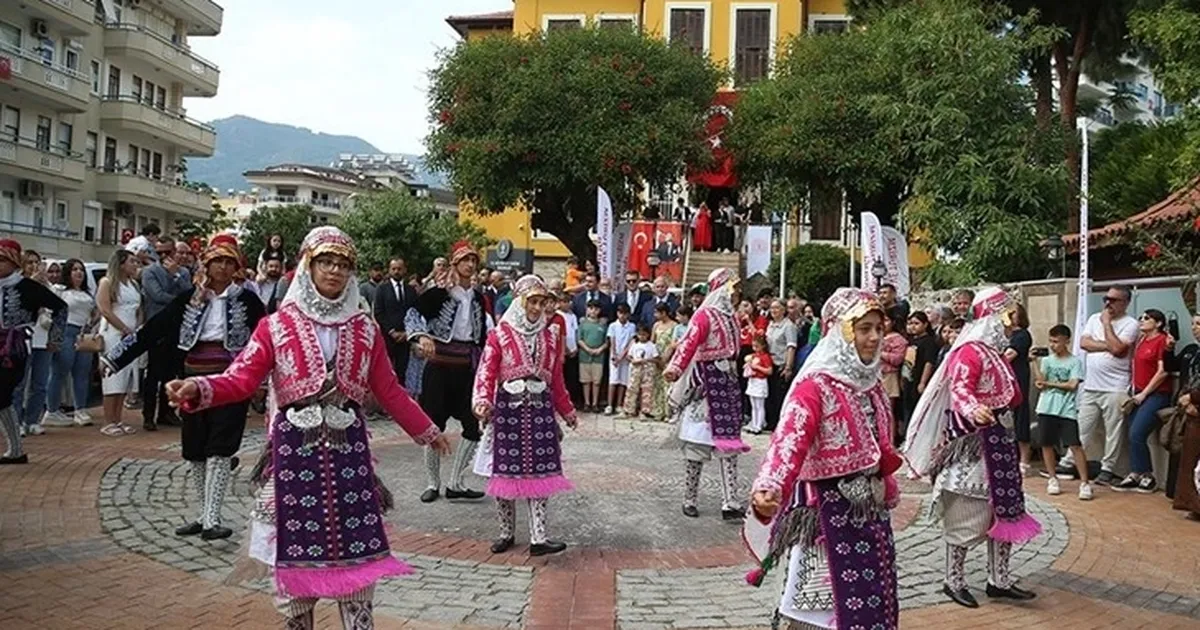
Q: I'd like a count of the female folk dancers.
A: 5